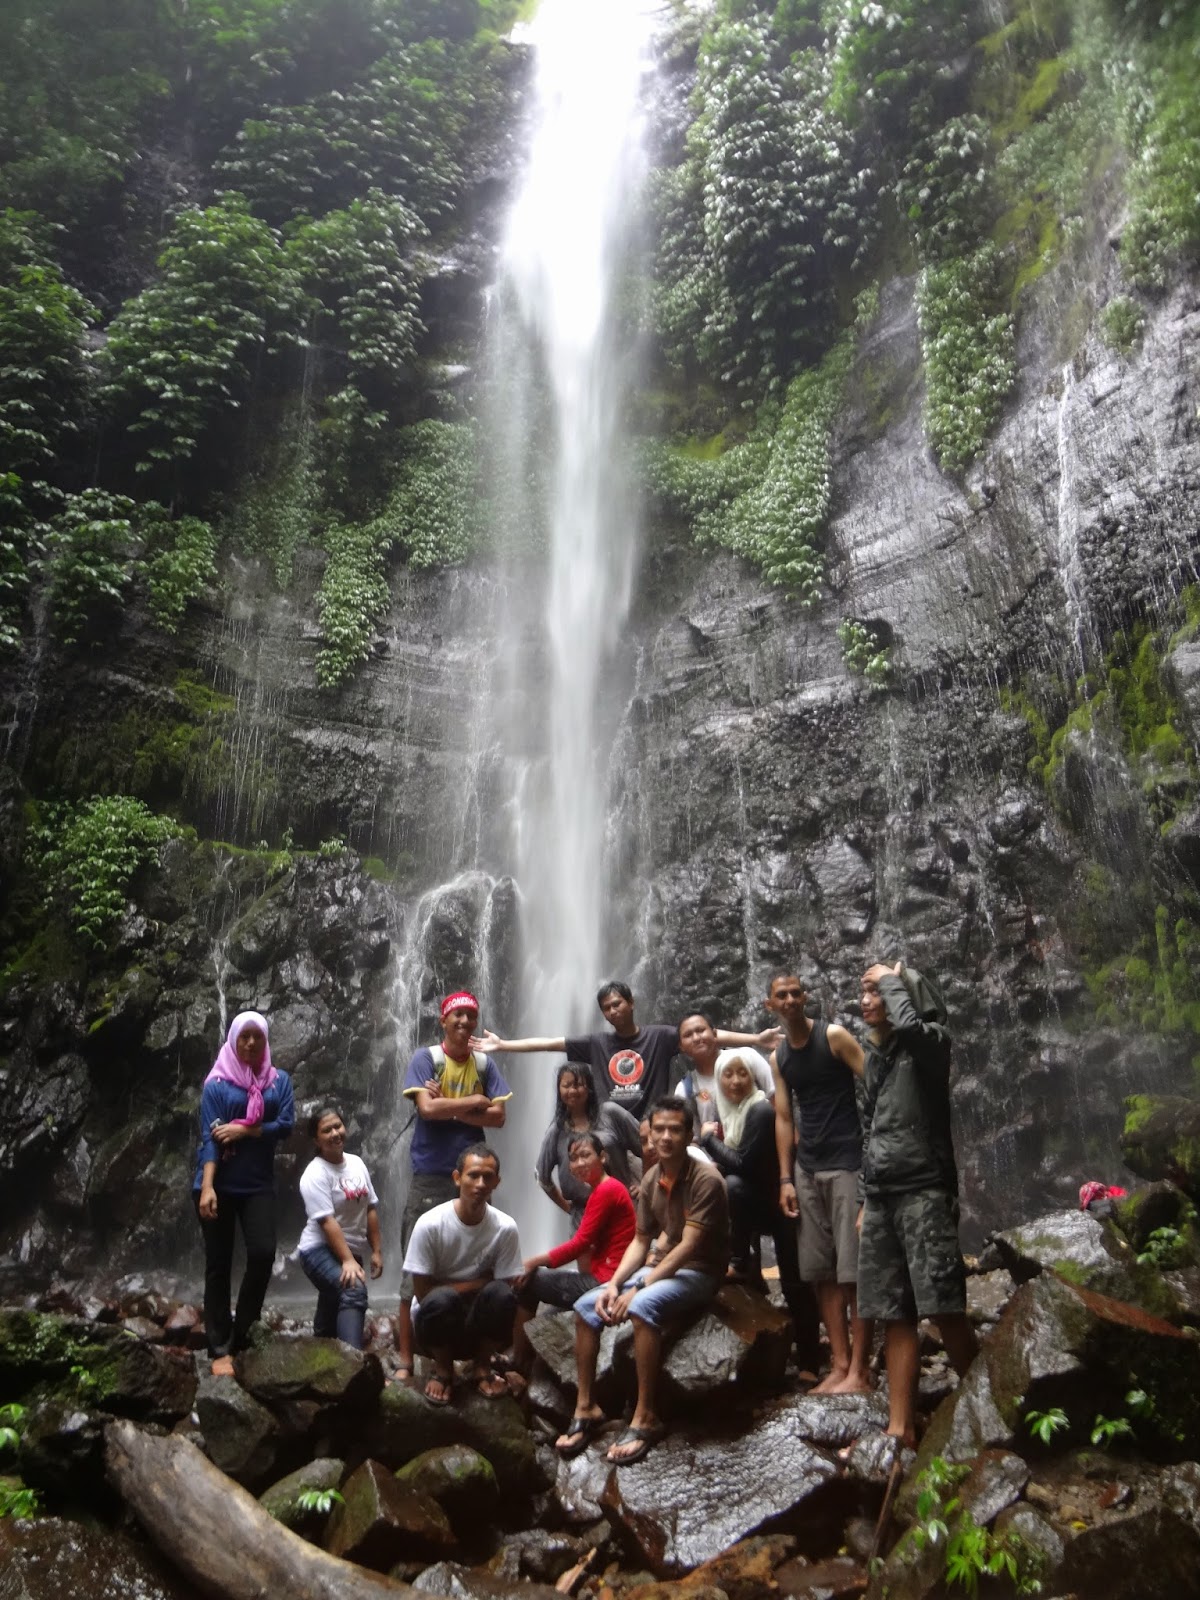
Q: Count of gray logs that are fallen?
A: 1